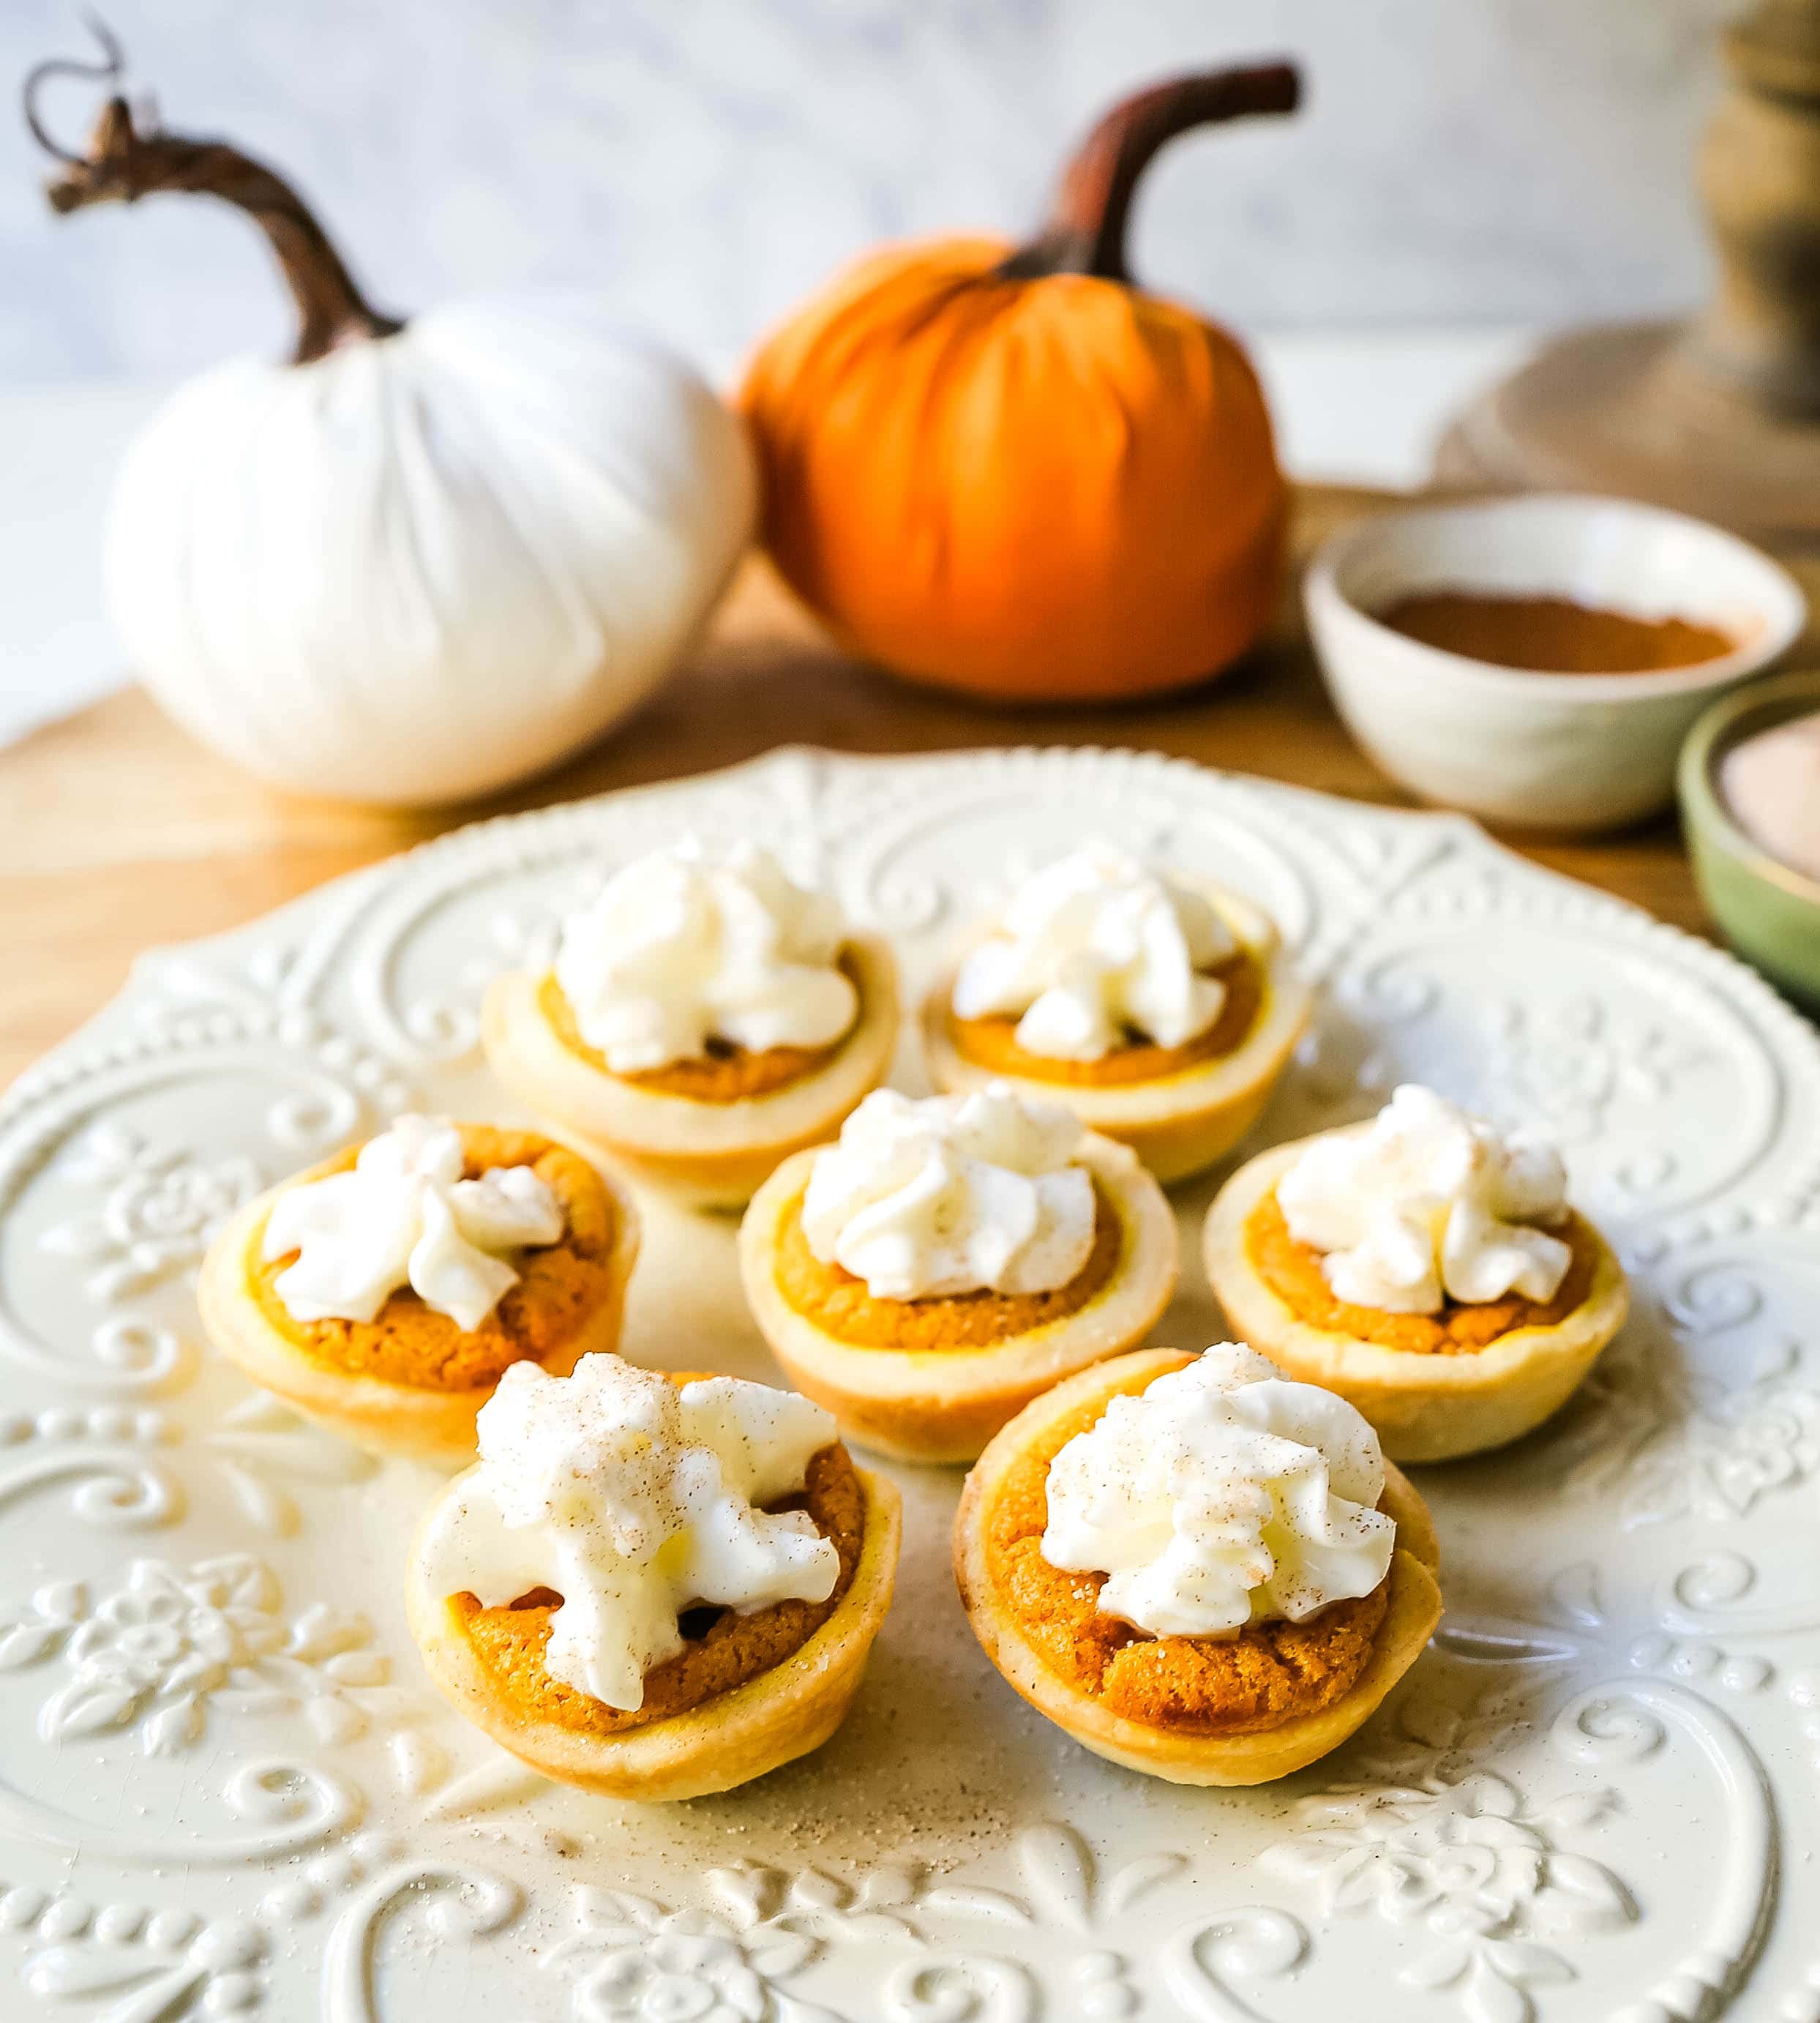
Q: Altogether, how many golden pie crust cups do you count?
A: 7